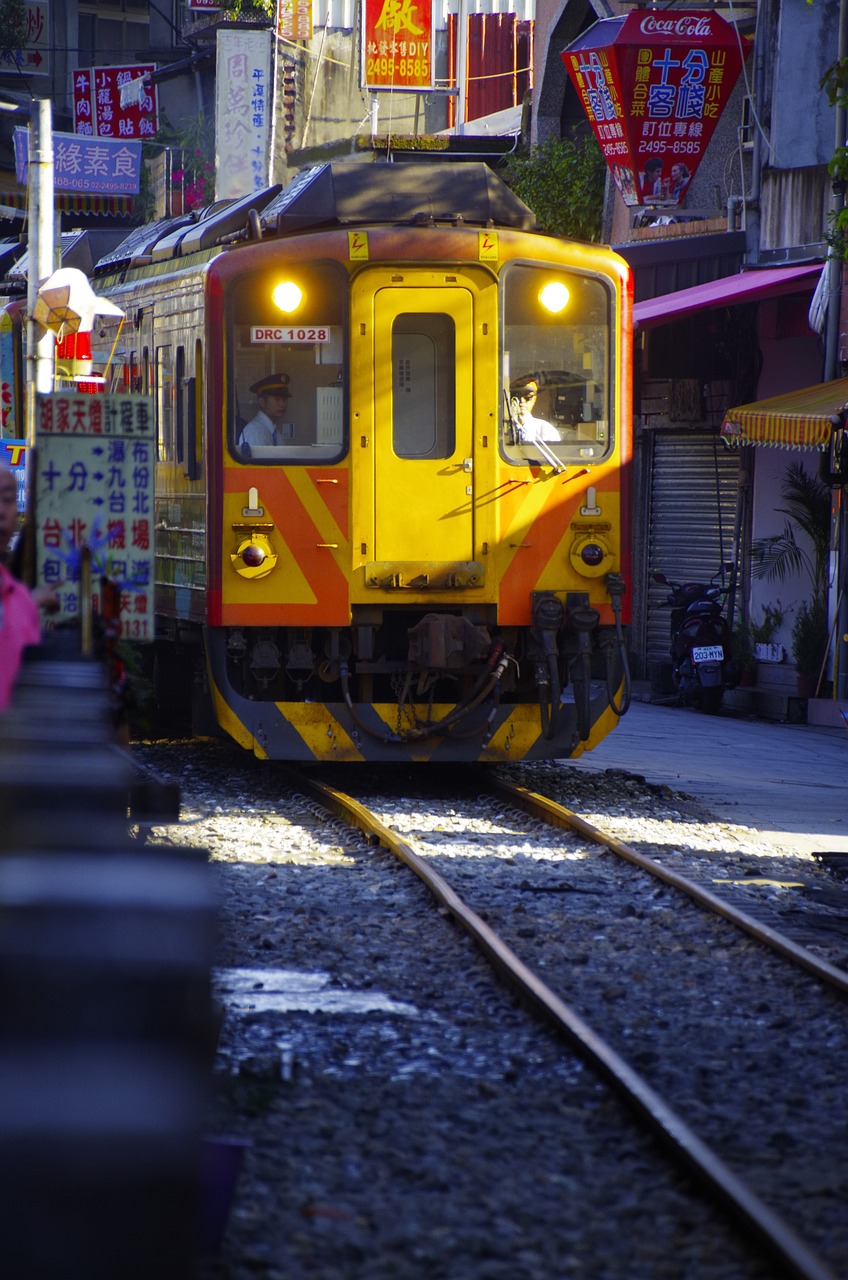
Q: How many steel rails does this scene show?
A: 2